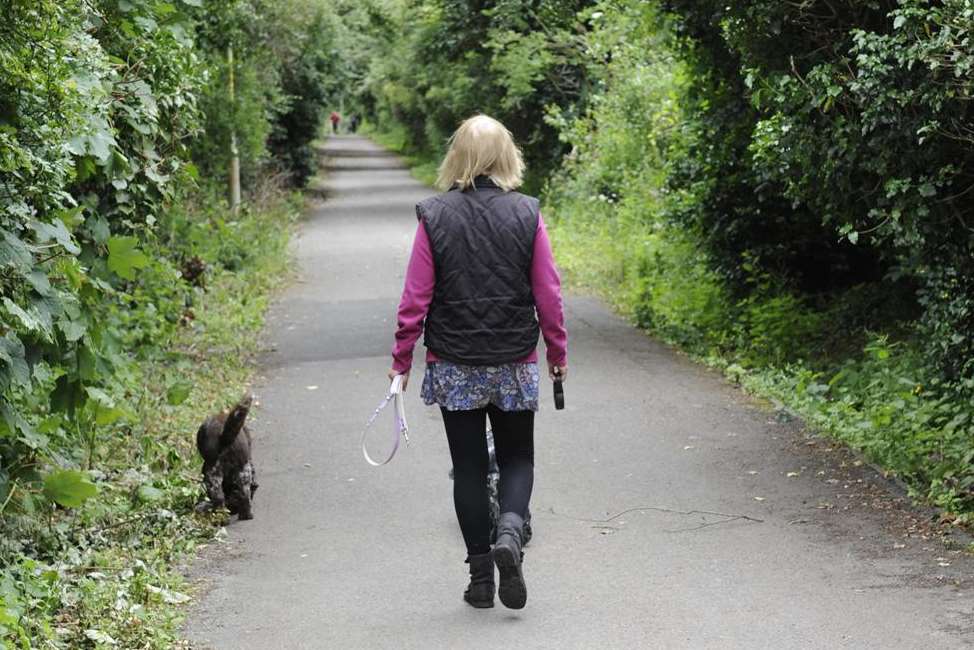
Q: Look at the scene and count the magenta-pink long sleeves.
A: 2